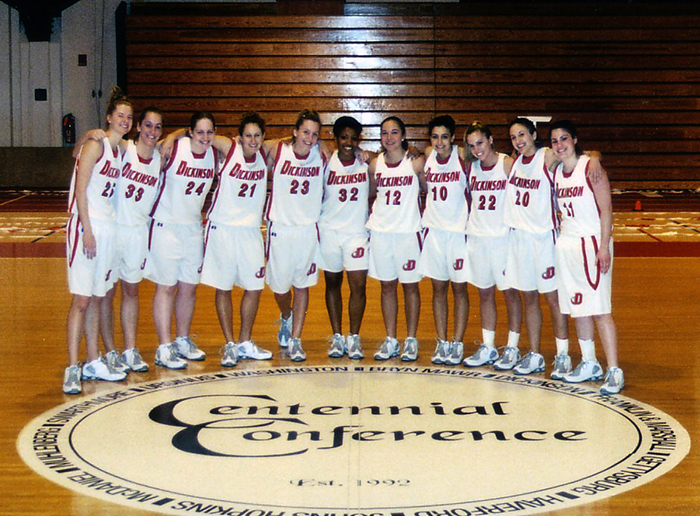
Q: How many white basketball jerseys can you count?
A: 11